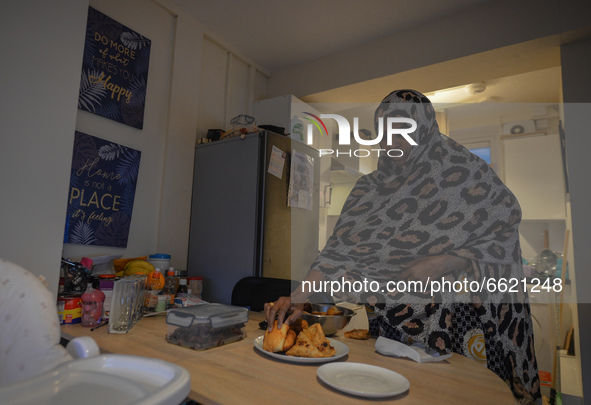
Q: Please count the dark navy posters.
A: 2